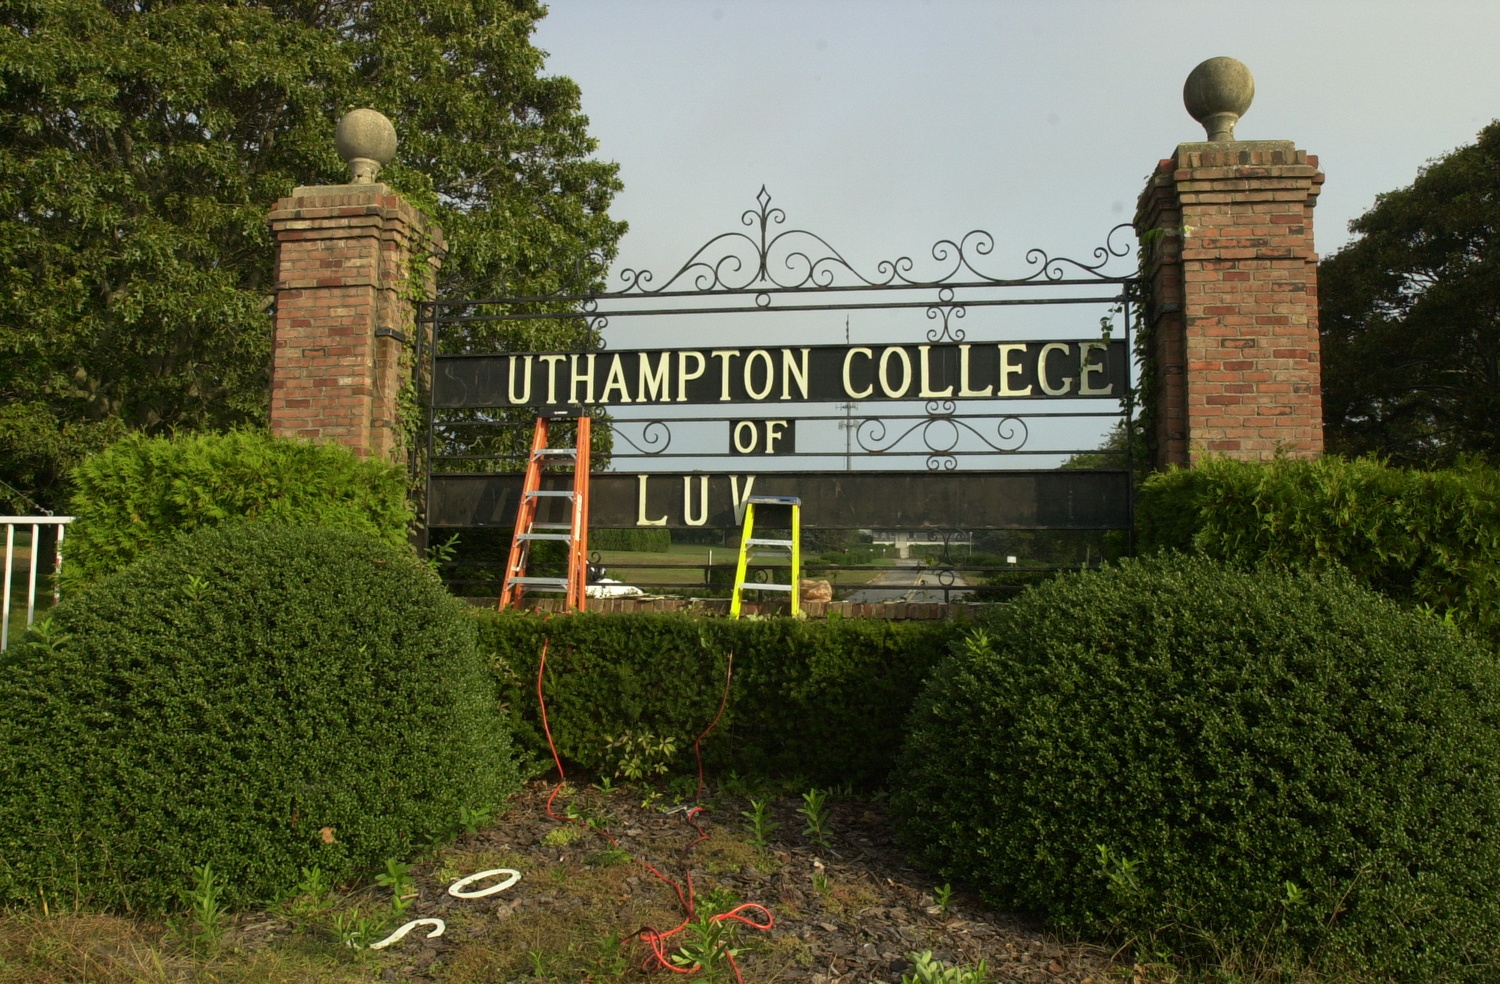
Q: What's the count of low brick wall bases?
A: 1